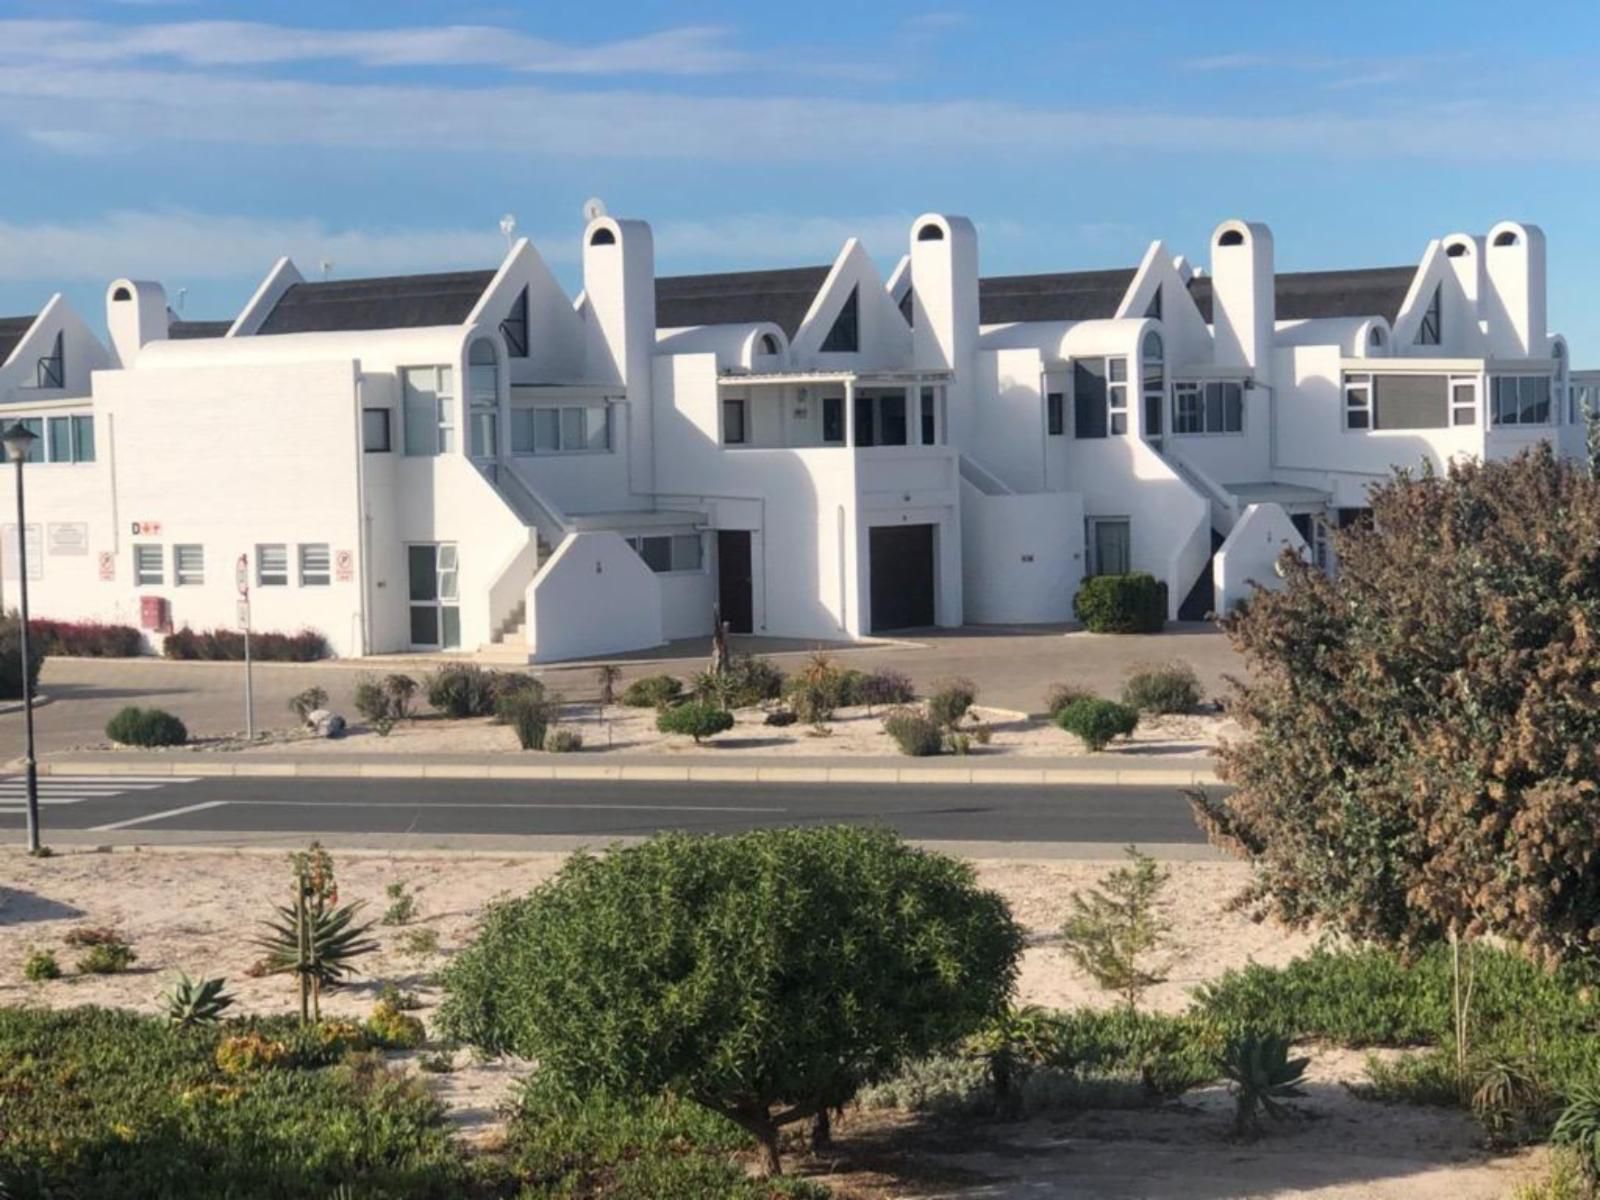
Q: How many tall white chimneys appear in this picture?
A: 6